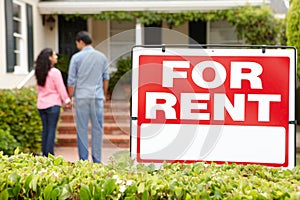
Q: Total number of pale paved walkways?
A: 1